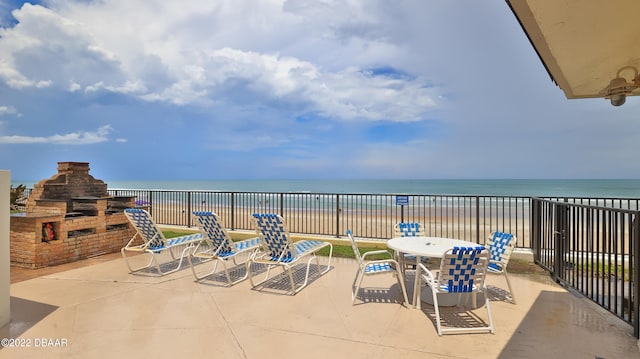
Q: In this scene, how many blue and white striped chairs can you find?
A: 7